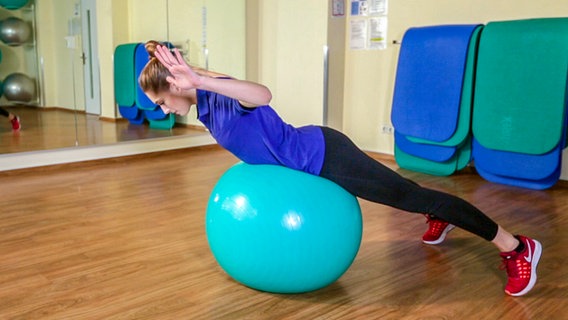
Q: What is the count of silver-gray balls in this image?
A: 2